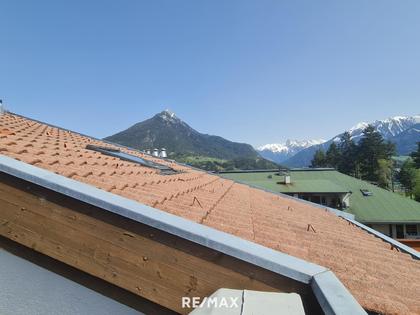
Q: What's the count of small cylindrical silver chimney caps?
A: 3